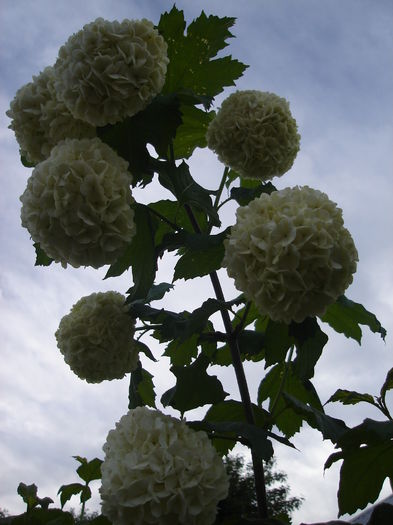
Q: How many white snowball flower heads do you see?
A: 7